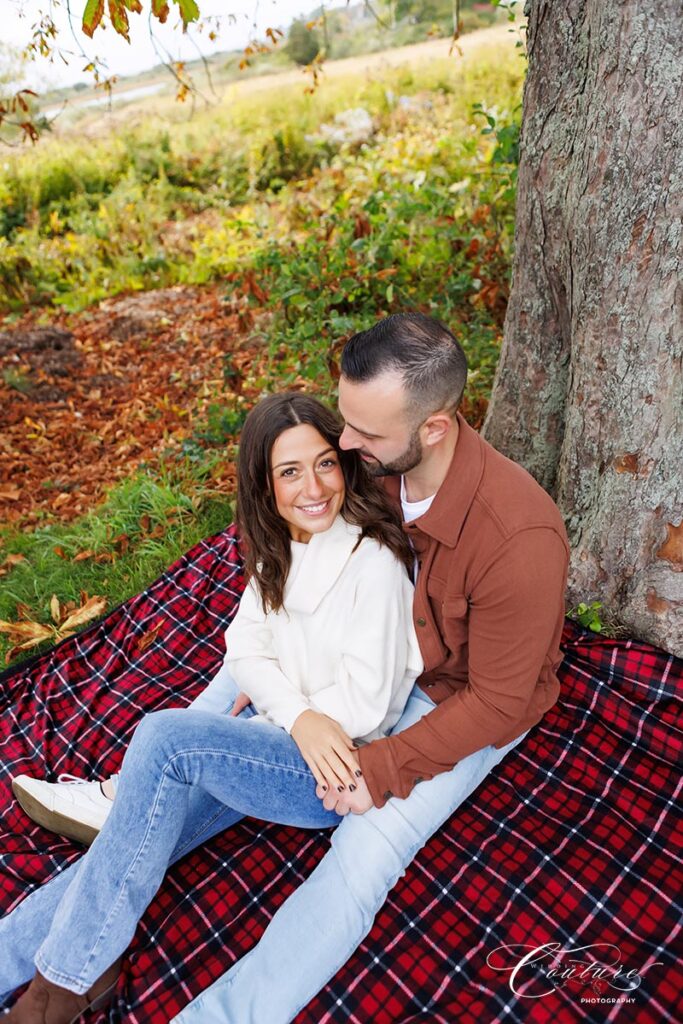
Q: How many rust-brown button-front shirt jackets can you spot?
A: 1